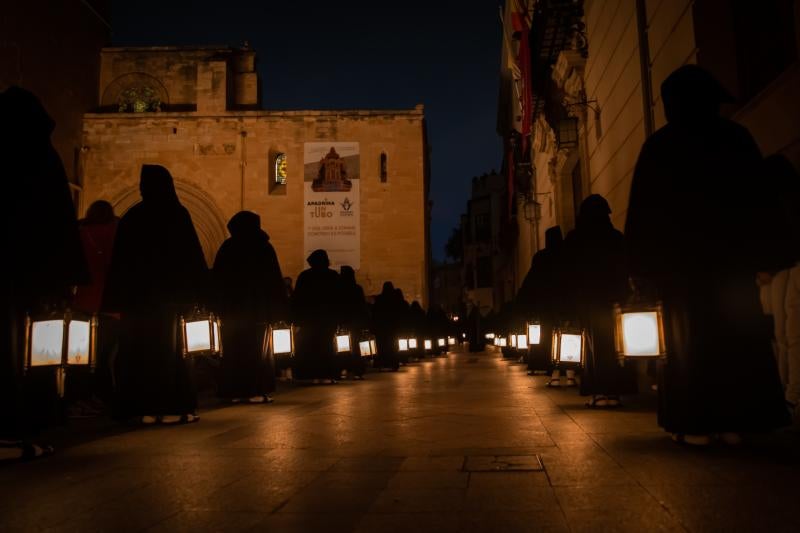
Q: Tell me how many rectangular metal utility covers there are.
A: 1